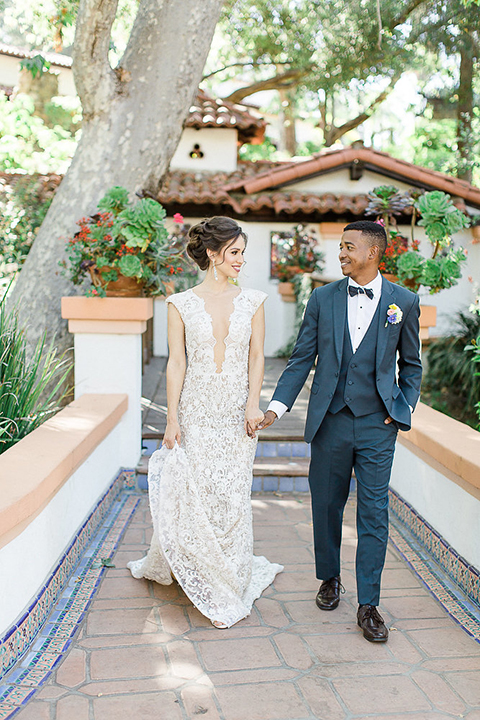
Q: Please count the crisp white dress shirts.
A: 1